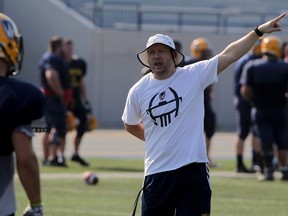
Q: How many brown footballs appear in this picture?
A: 1